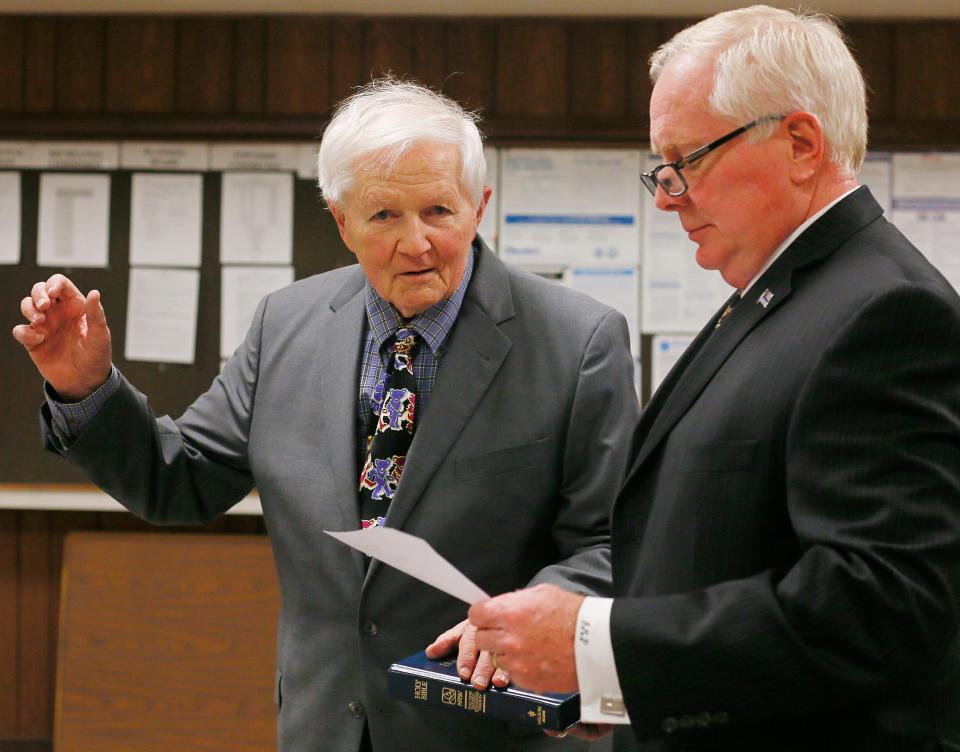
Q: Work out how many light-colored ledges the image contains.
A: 1